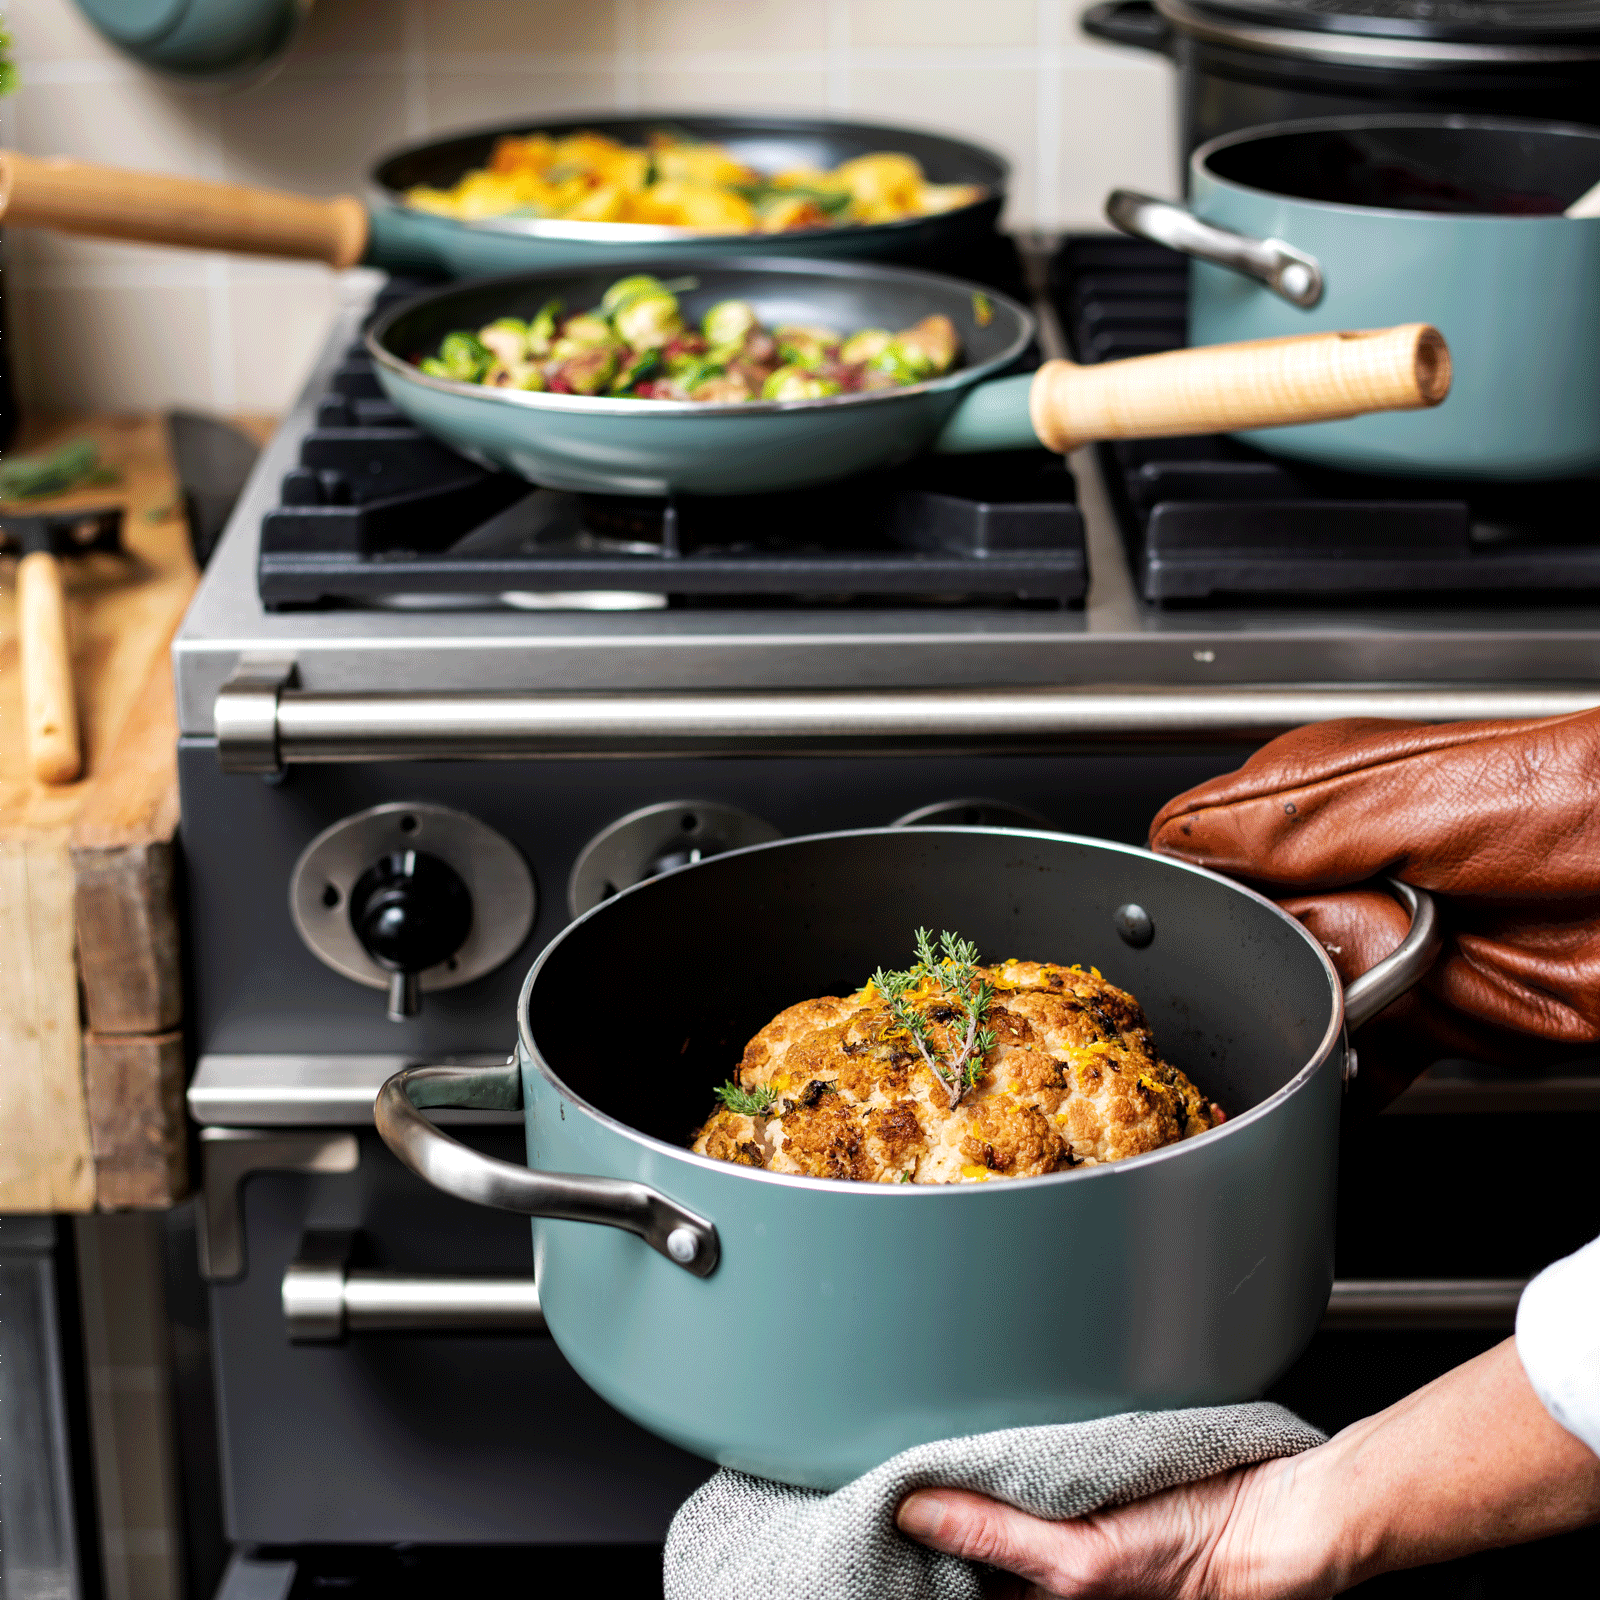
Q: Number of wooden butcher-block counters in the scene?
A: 1